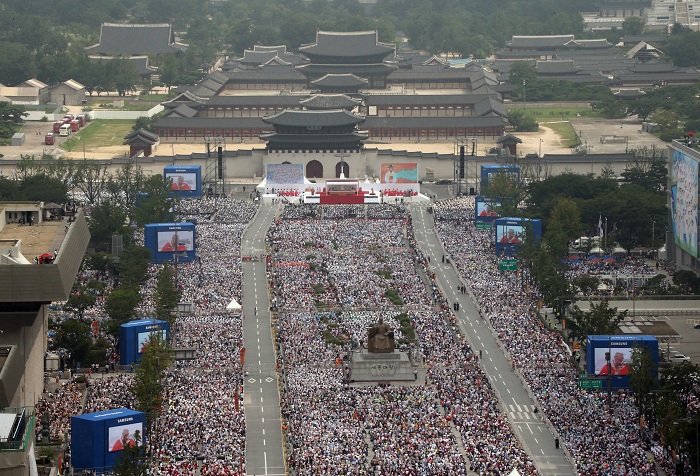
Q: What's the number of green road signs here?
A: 3